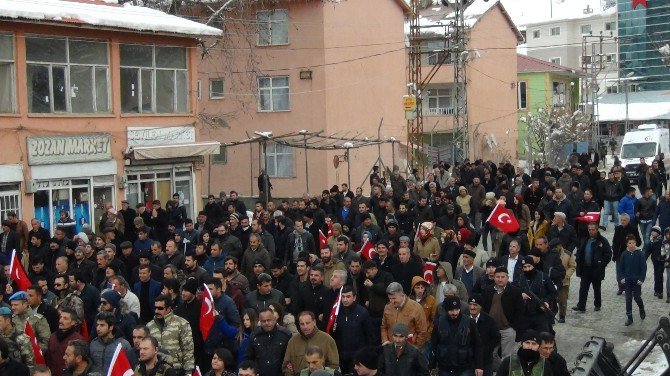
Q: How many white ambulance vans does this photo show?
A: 1